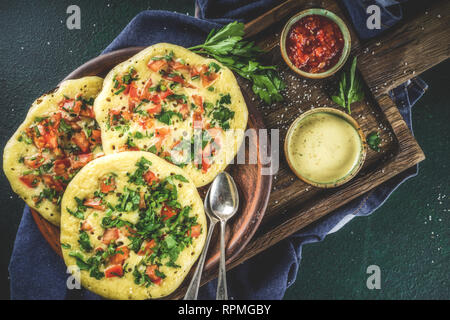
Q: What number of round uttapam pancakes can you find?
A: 3